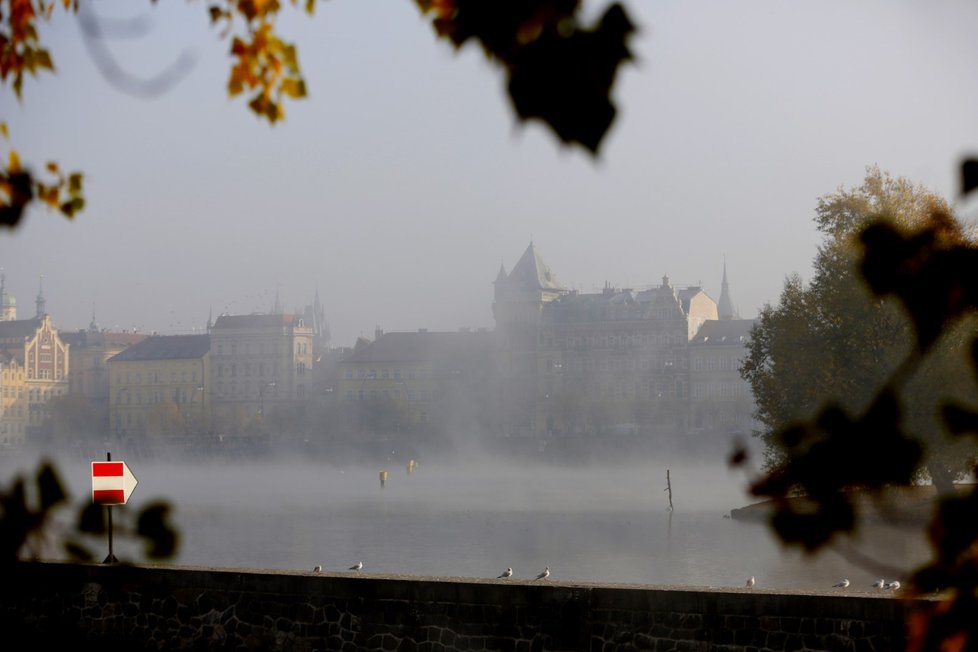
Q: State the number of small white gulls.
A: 8